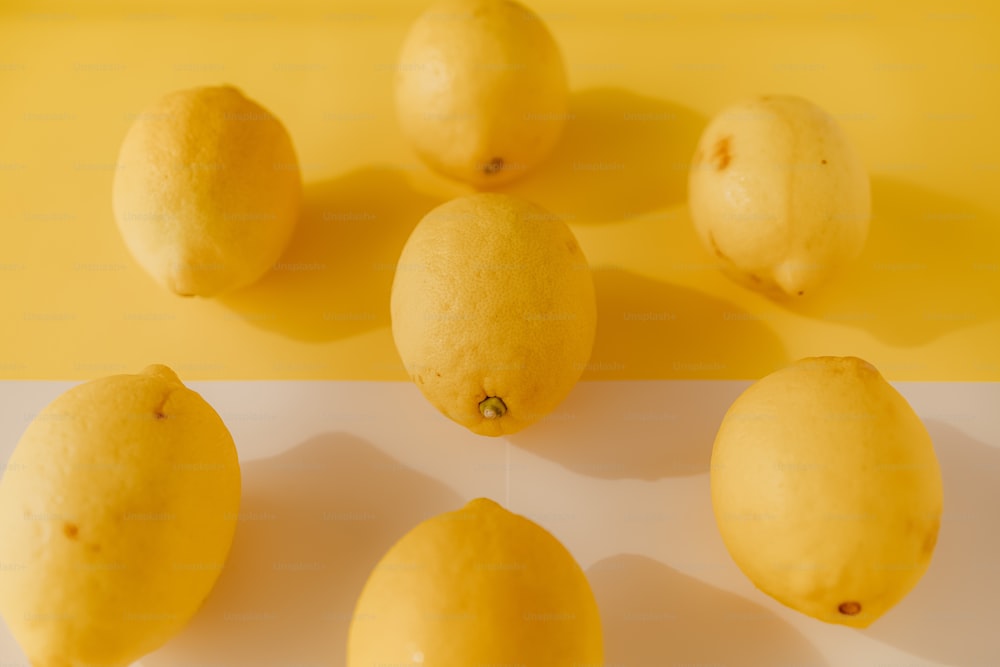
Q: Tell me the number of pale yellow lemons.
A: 7